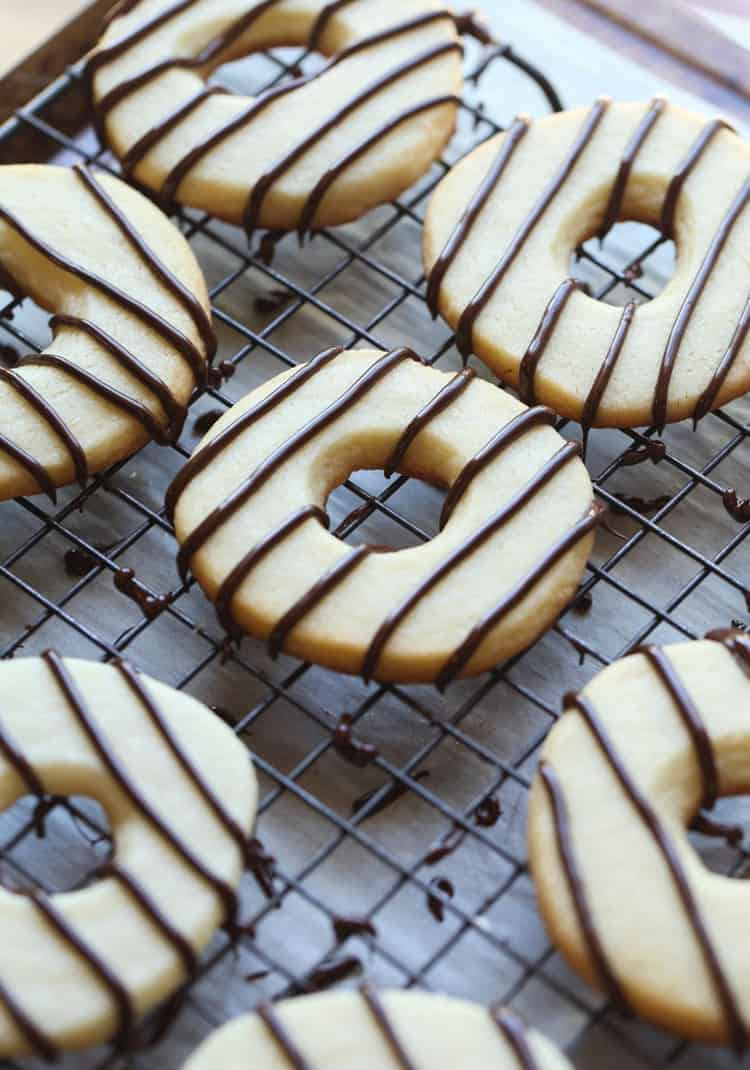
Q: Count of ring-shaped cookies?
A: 7